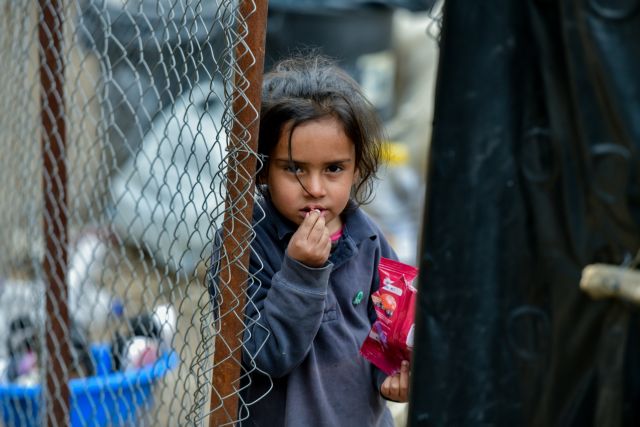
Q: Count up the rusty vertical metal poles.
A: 2